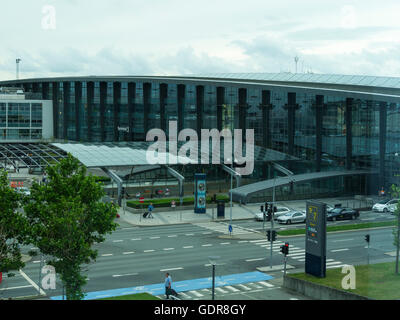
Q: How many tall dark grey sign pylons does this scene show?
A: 1